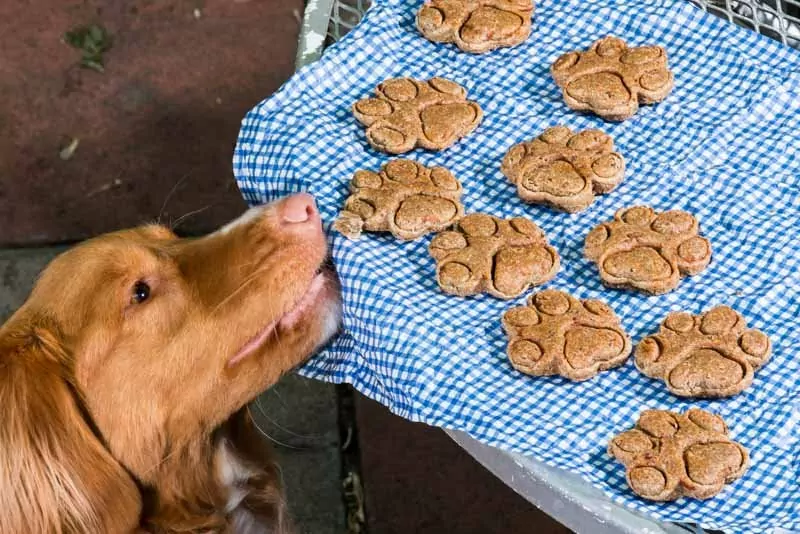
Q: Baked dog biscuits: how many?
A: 10